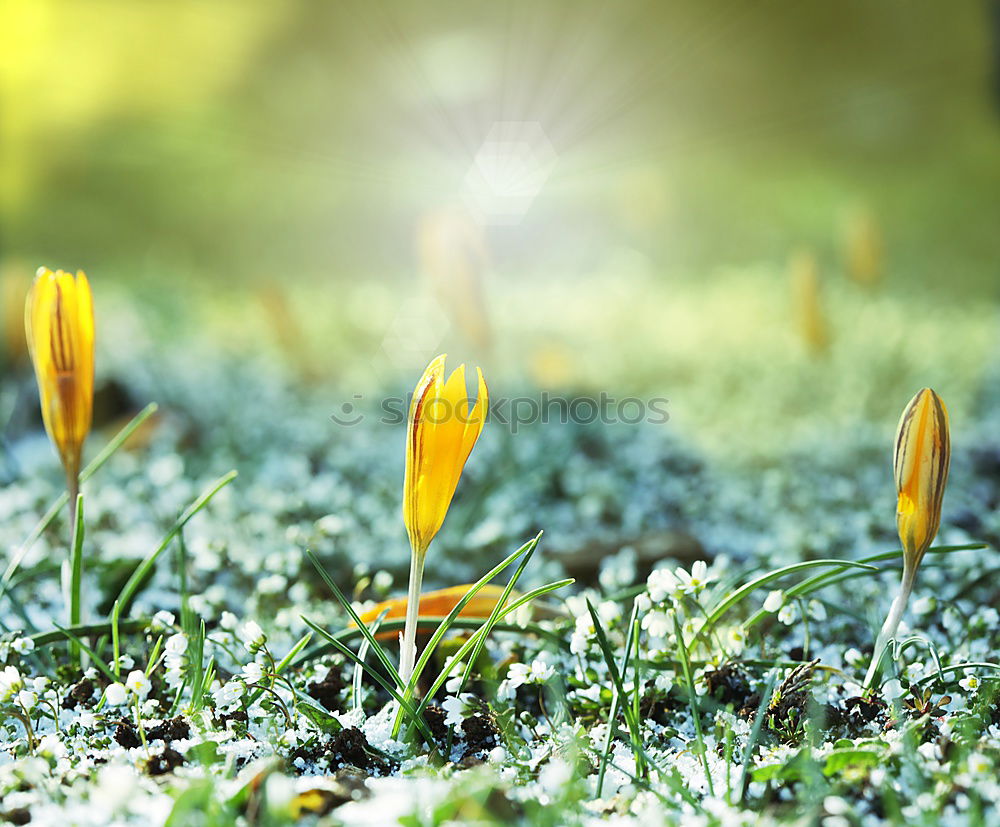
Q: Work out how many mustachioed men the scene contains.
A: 0